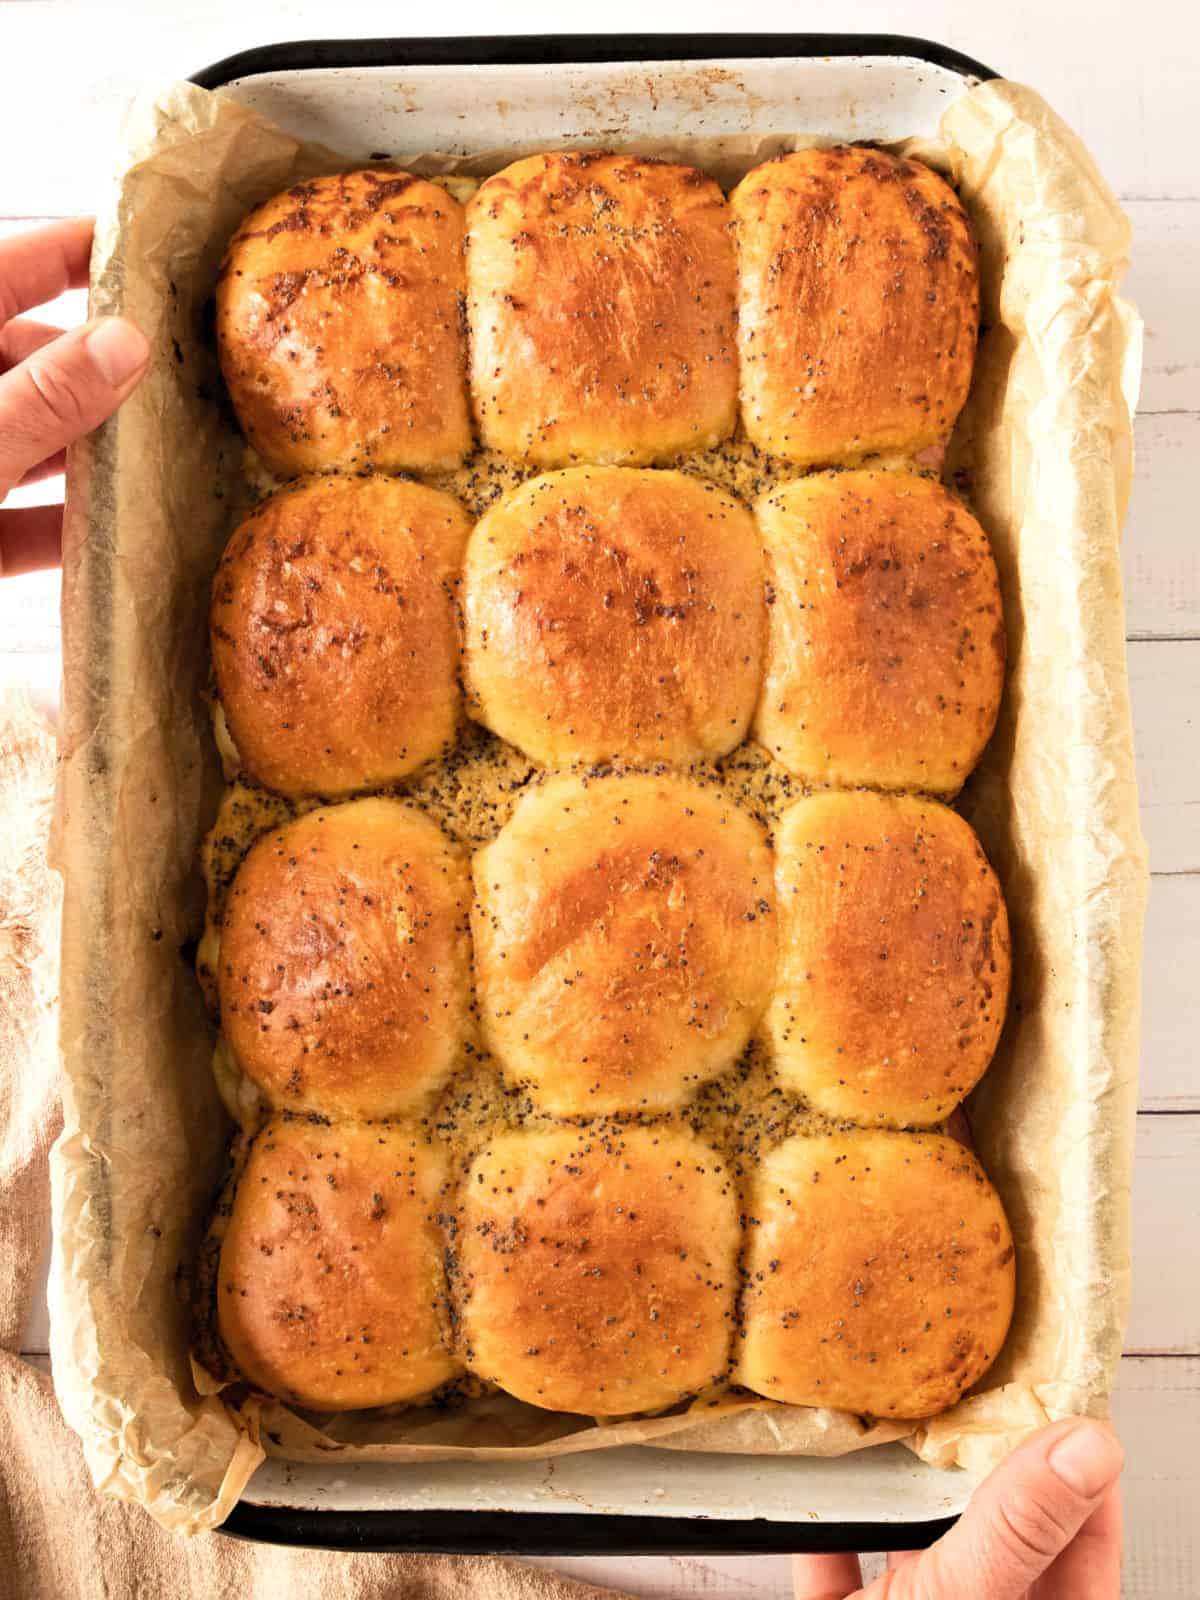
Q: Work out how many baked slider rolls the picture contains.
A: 12